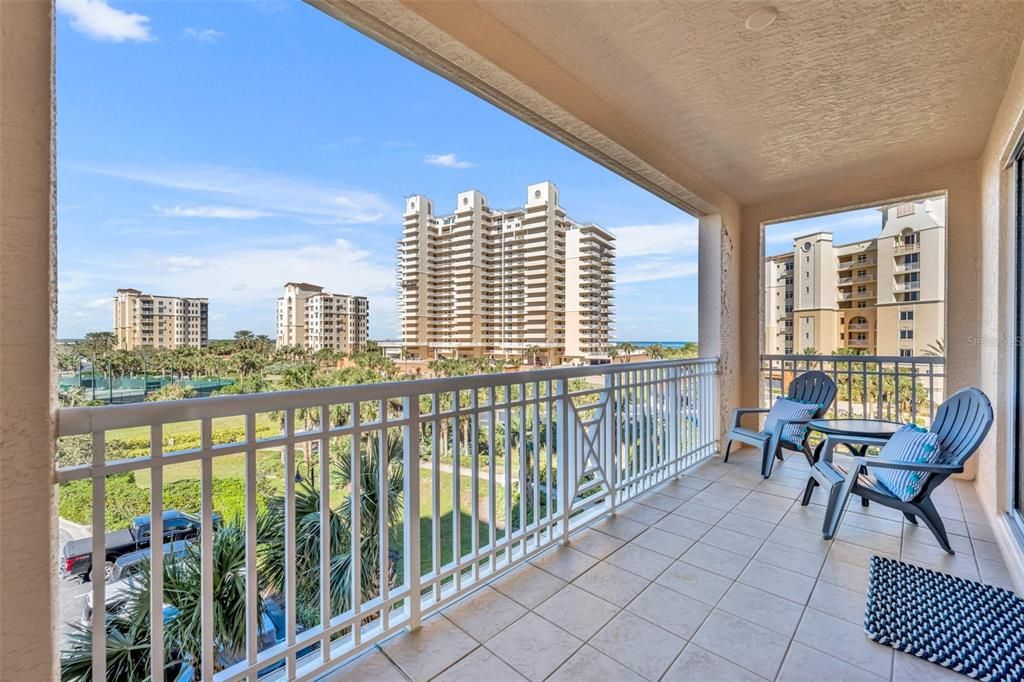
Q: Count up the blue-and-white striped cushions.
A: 2